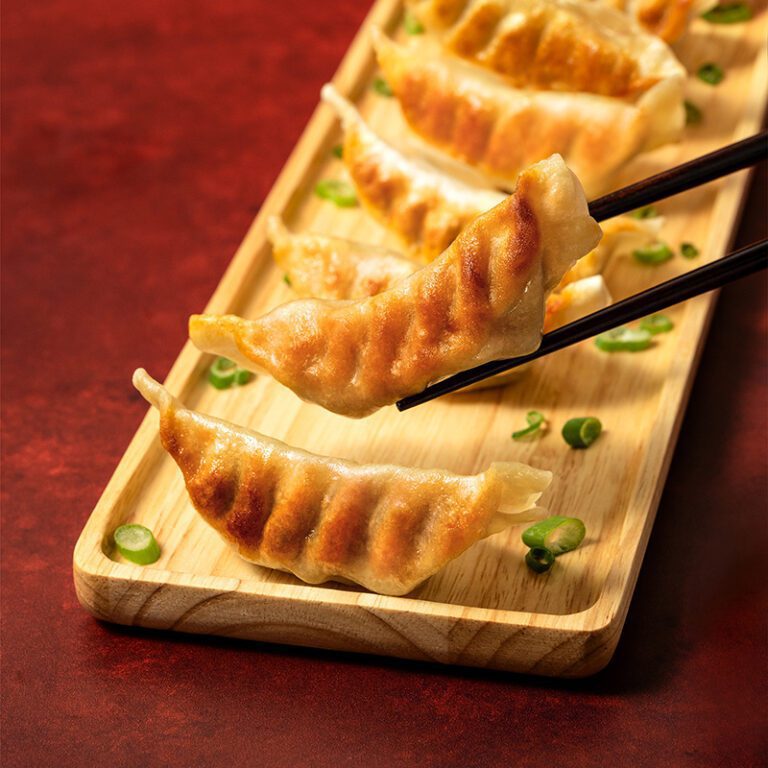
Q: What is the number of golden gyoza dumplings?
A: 7